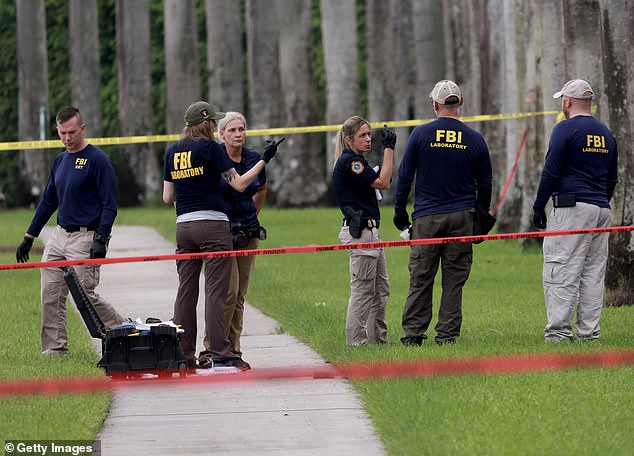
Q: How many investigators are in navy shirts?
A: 6